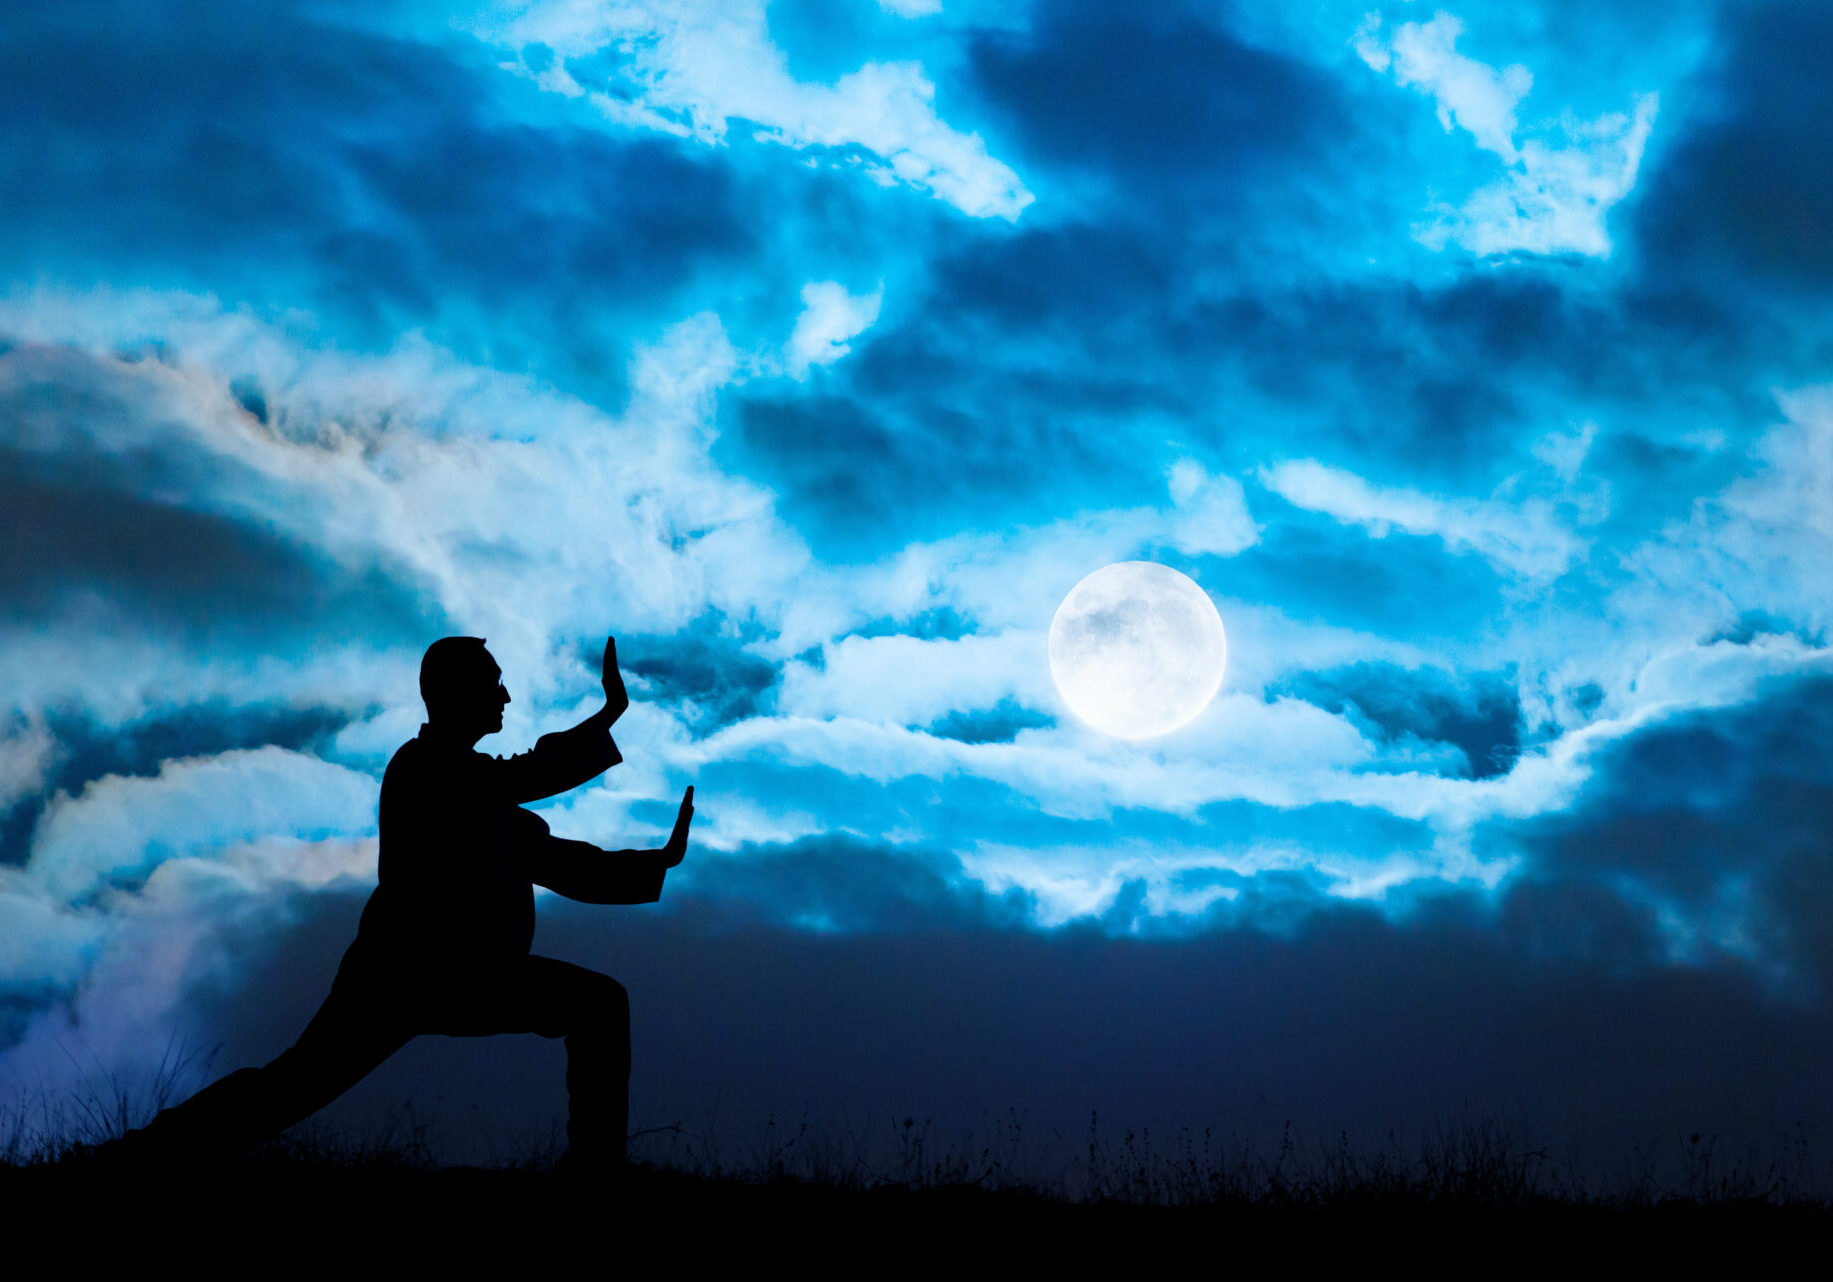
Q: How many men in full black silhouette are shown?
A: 1